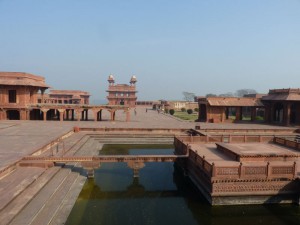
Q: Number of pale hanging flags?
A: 0